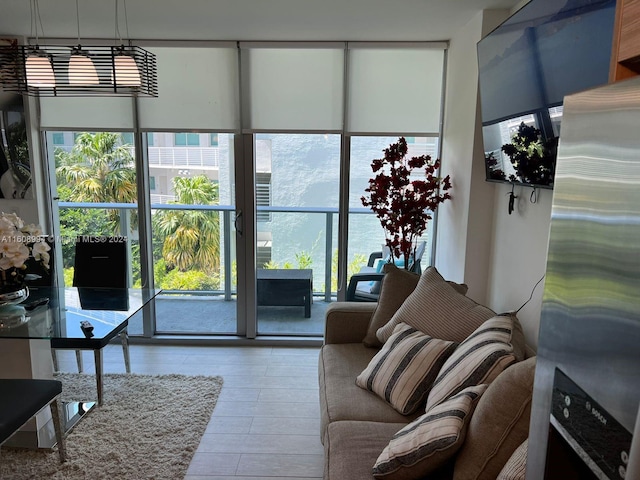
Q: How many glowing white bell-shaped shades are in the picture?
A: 3